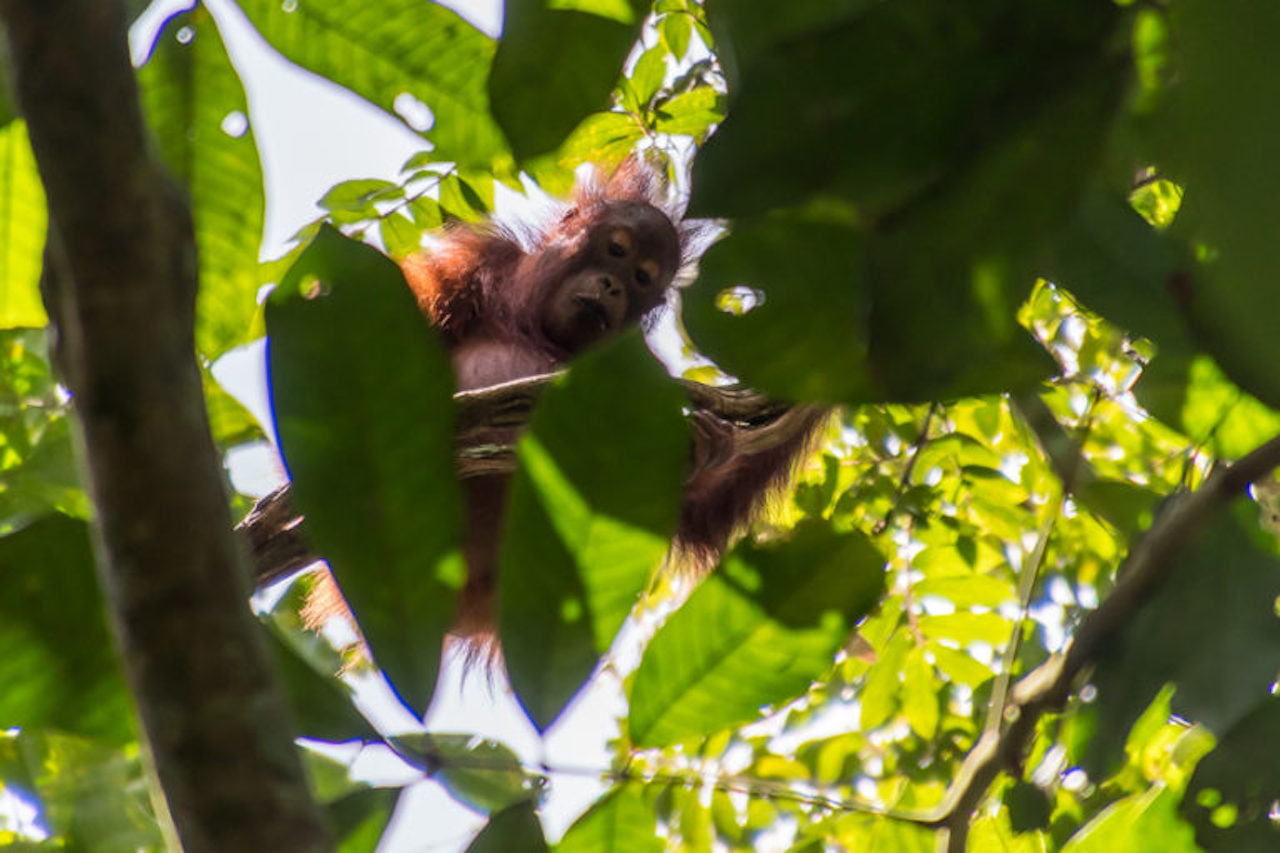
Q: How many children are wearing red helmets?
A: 0